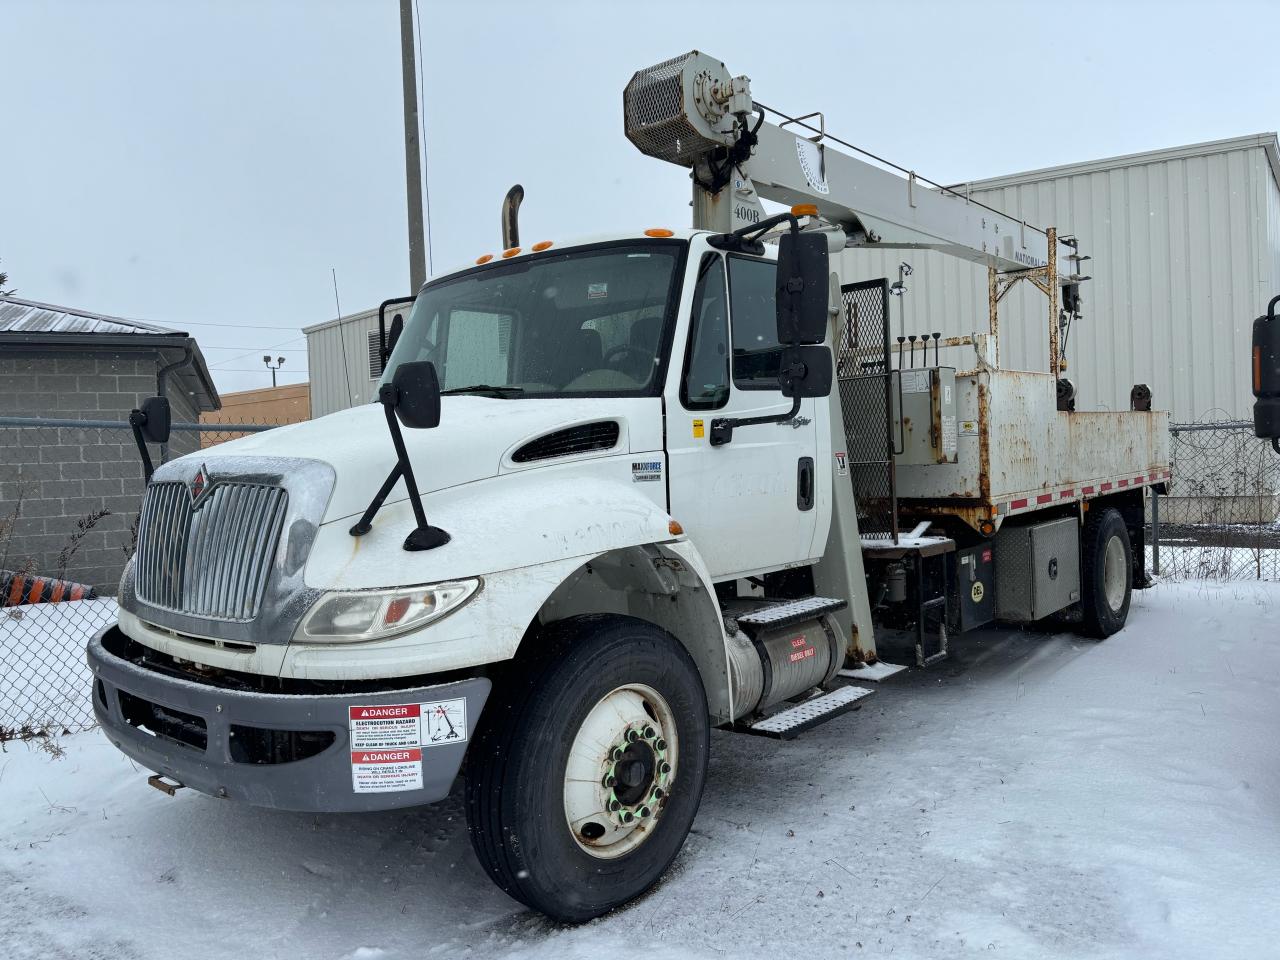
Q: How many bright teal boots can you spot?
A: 0